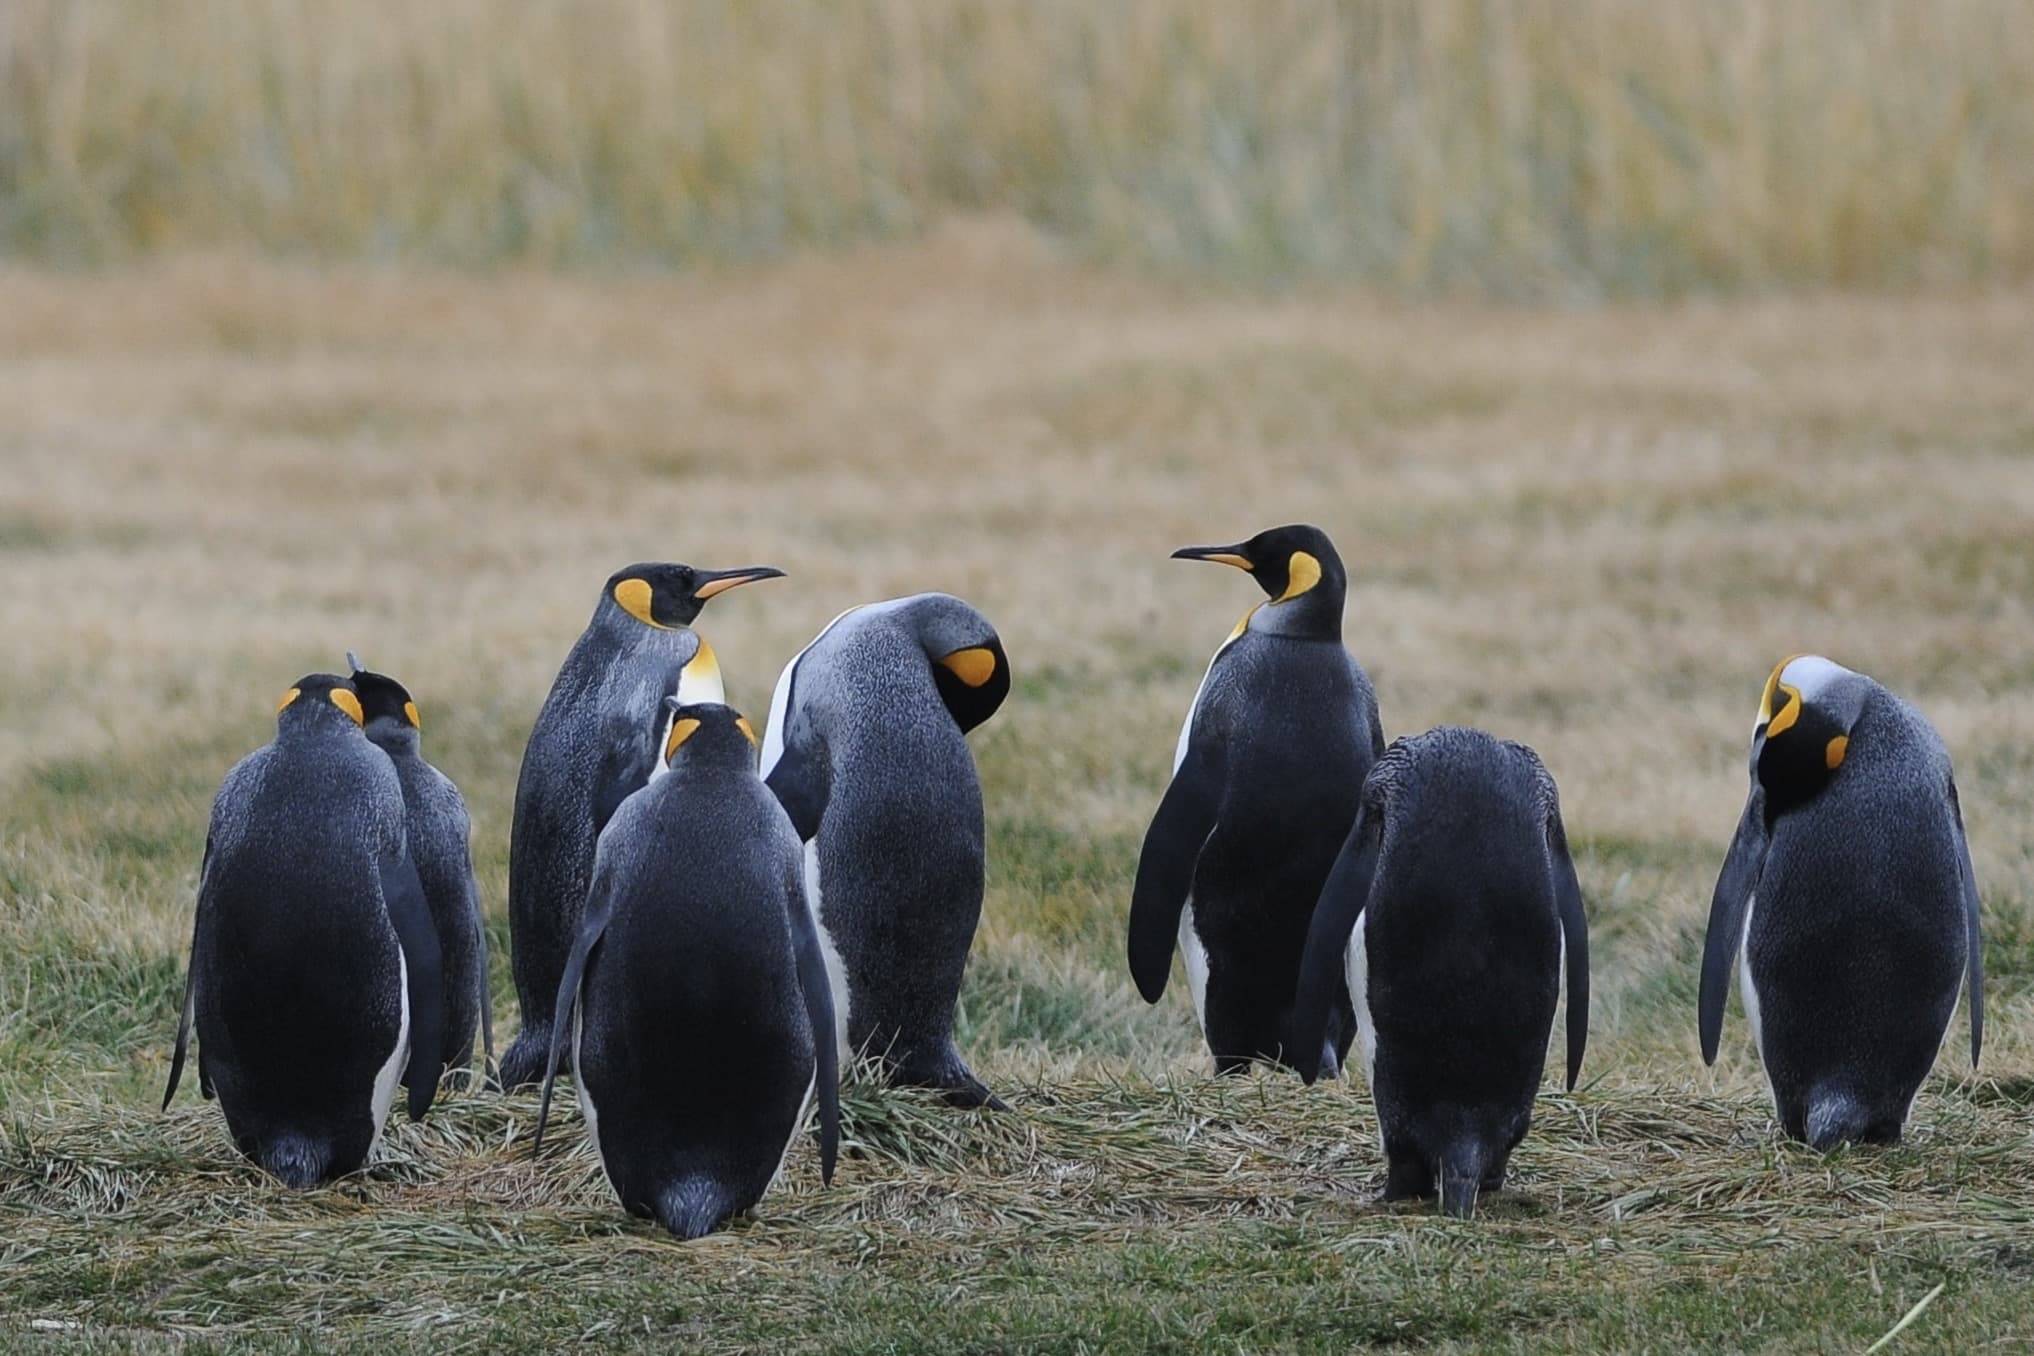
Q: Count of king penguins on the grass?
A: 8